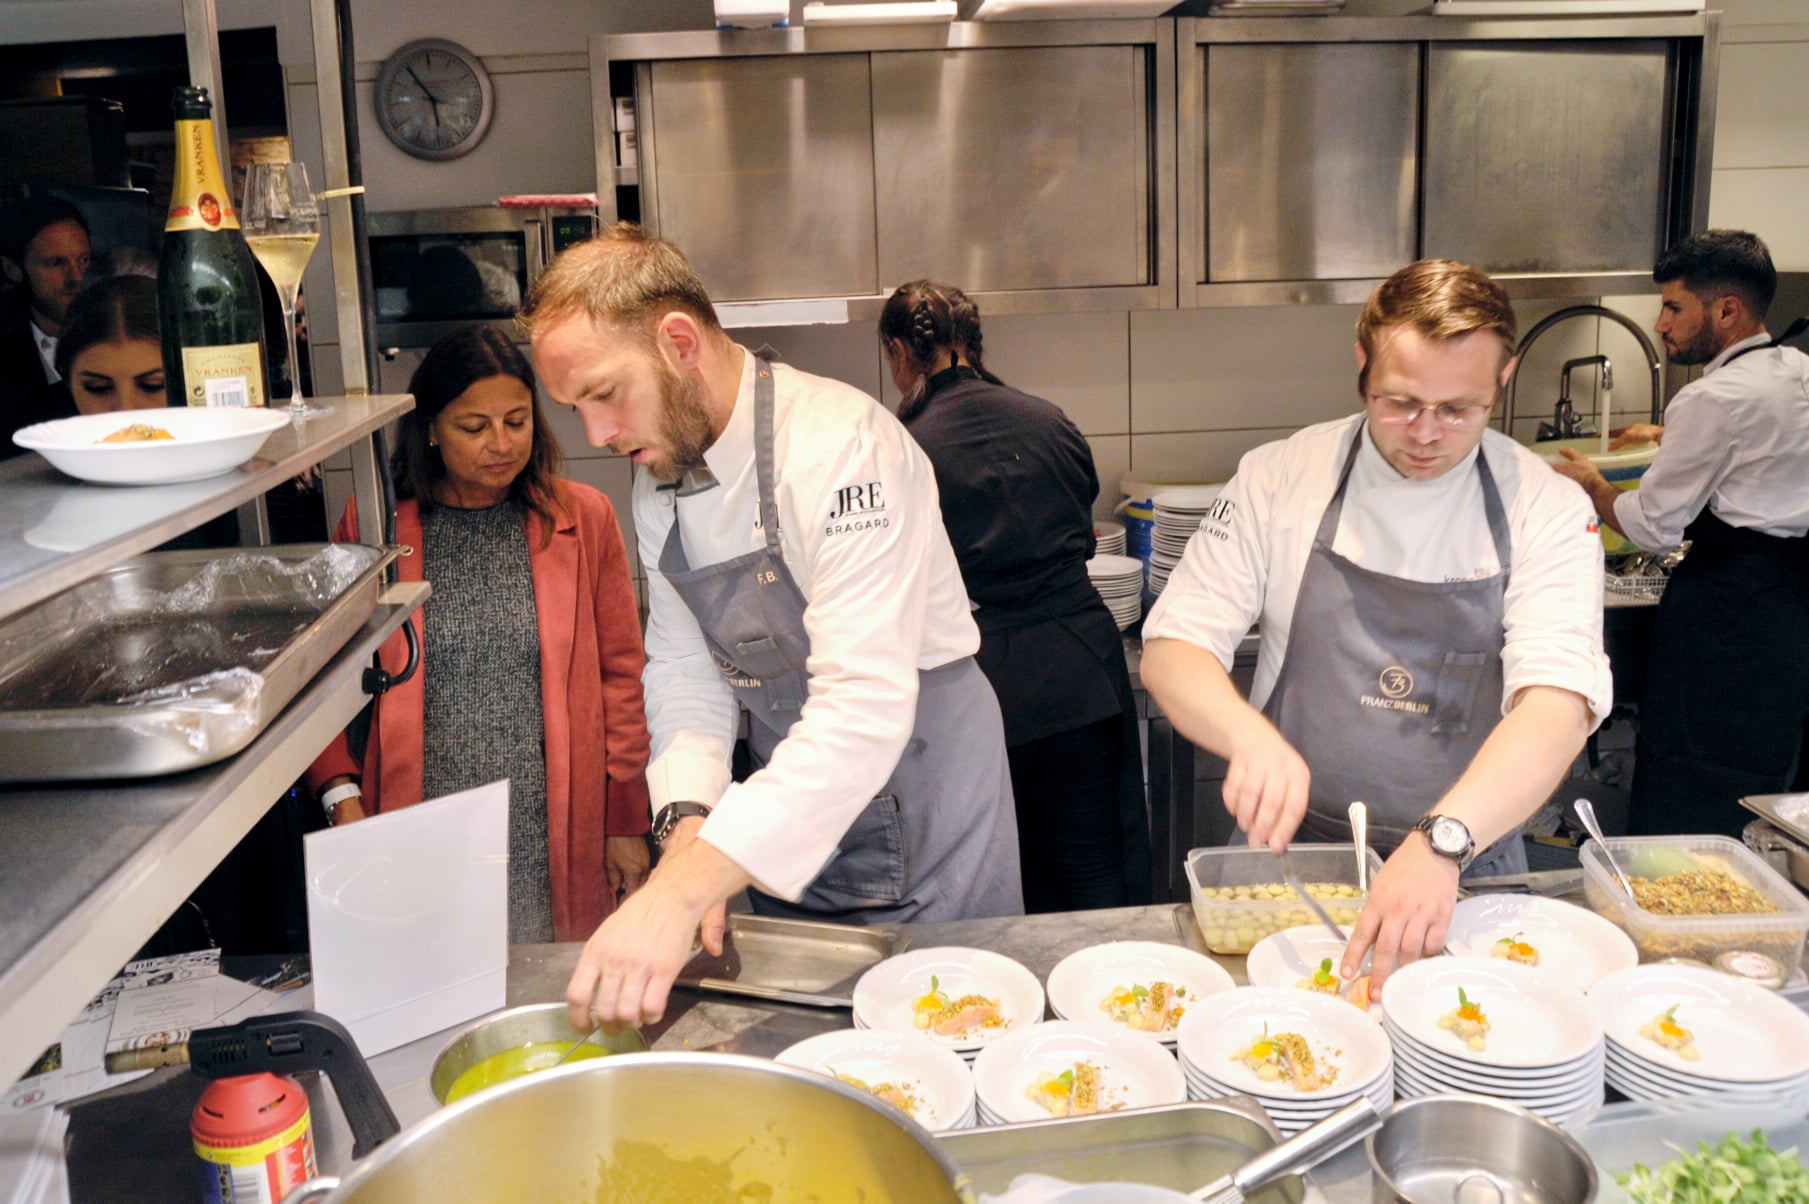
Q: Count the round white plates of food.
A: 10